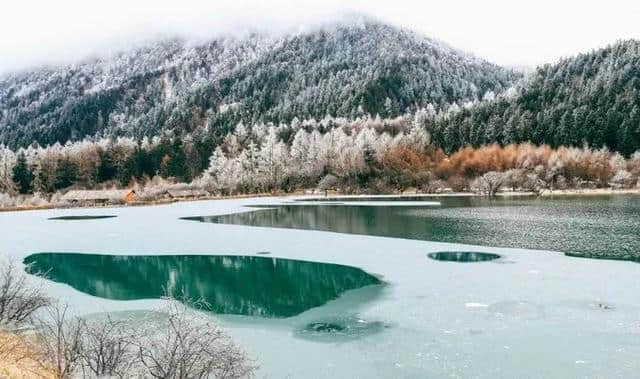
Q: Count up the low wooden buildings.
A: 2